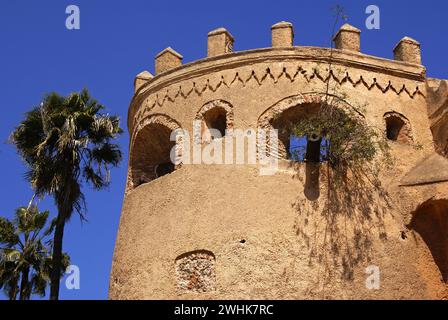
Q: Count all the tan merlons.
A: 6